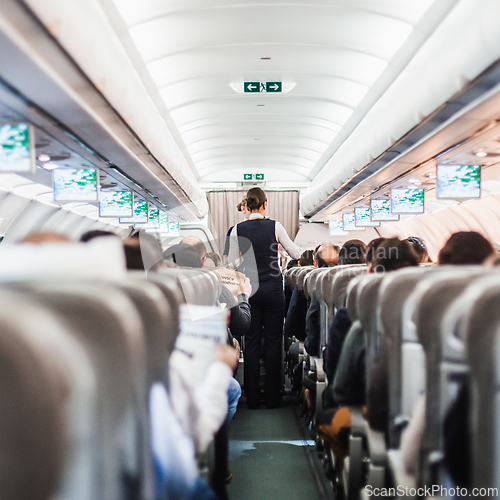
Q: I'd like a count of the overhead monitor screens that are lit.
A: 13